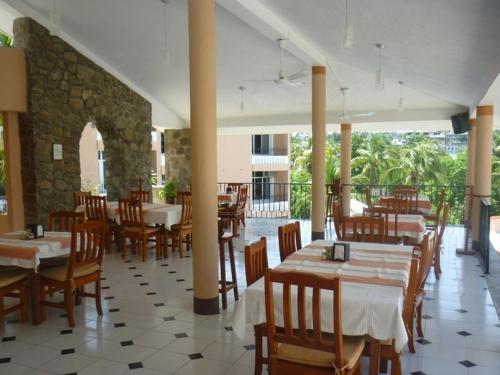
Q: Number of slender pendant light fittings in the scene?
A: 6